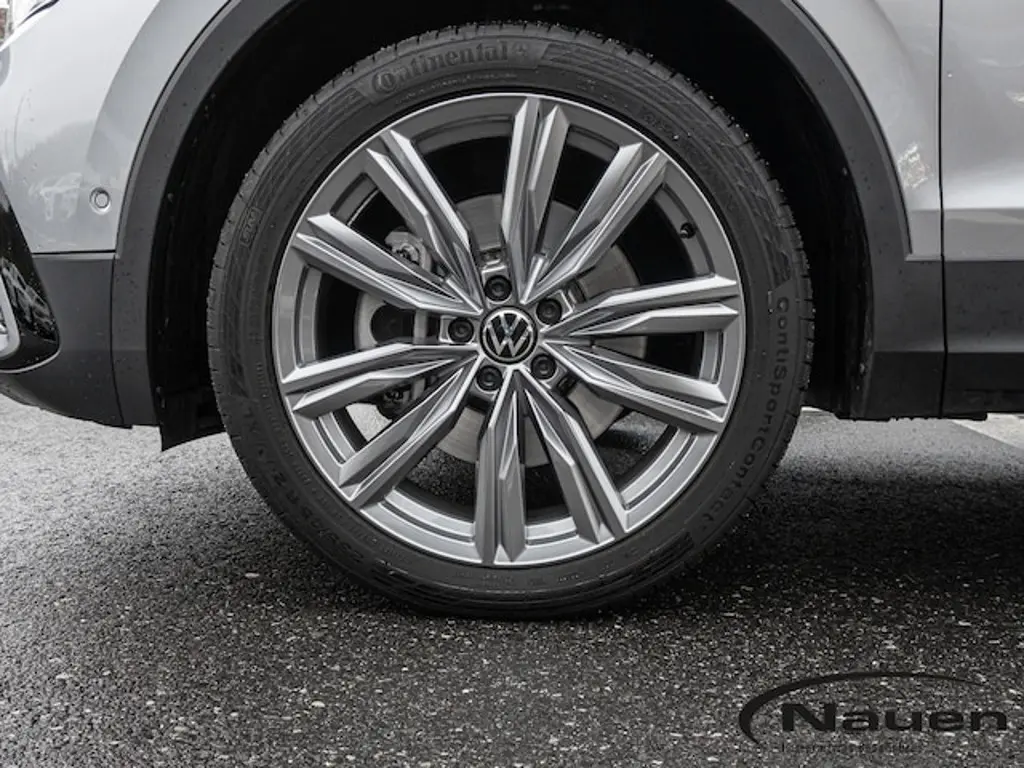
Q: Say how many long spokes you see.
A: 10